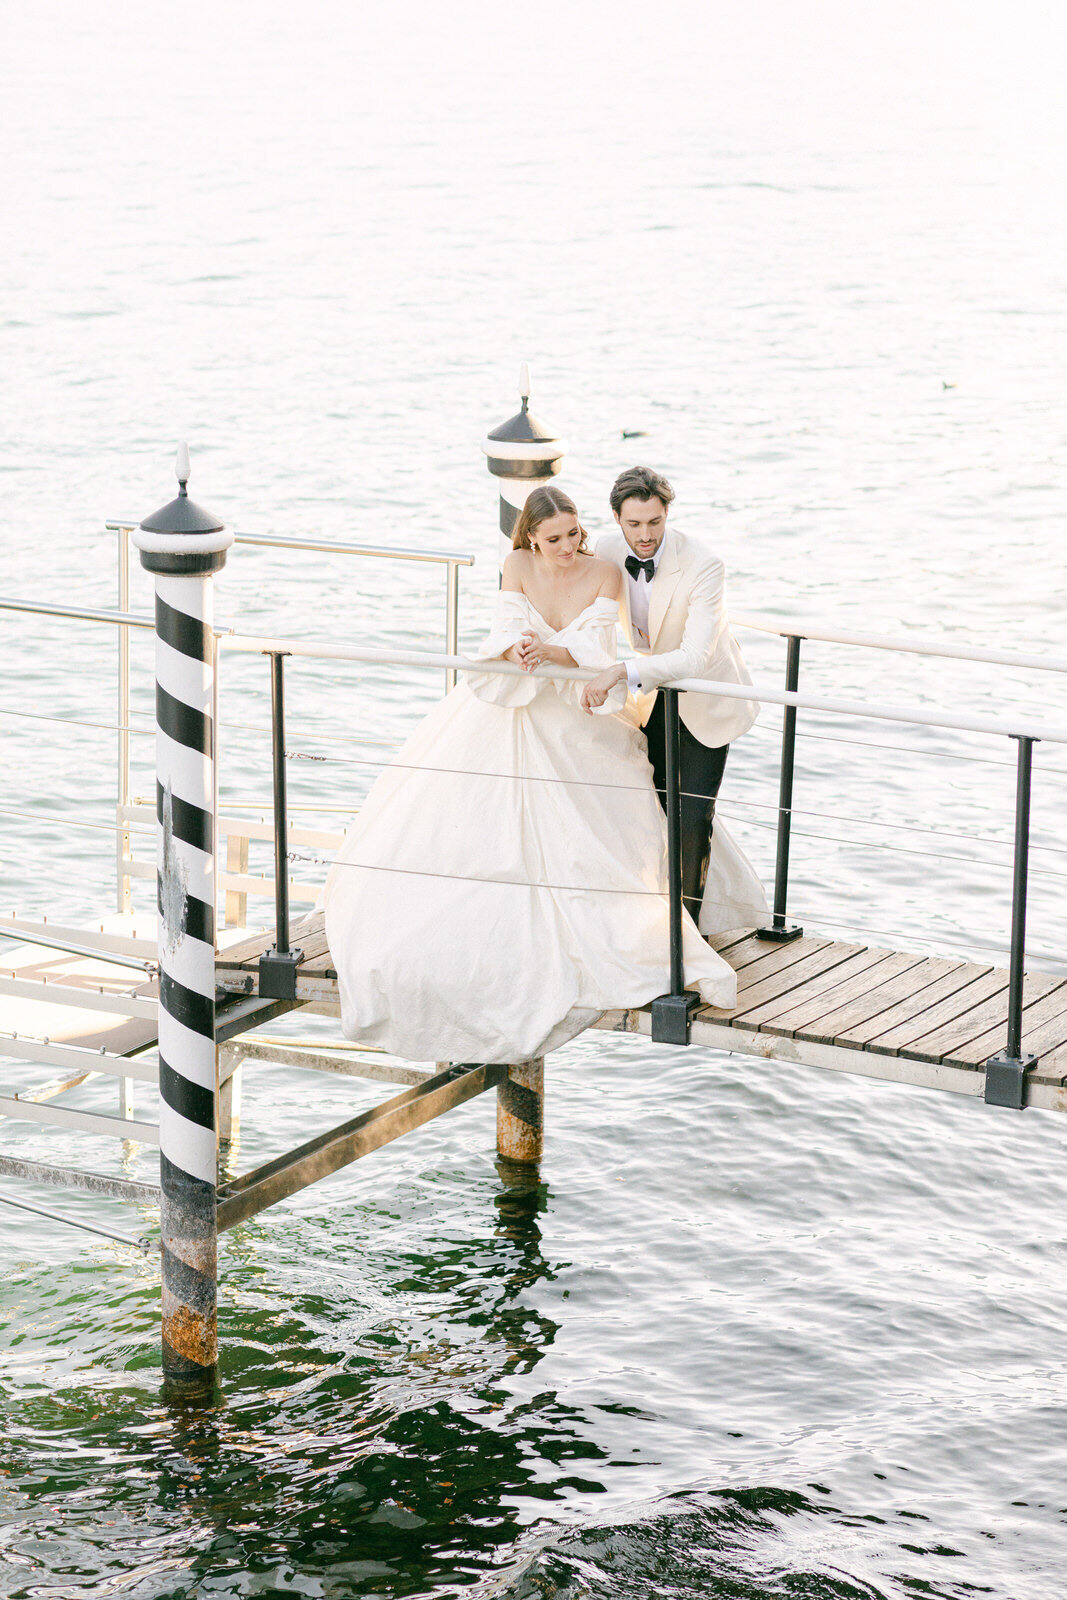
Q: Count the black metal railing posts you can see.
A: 4